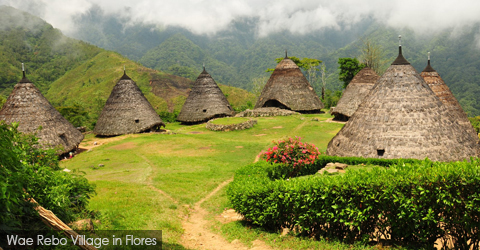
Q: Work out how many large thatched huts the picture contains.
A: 7